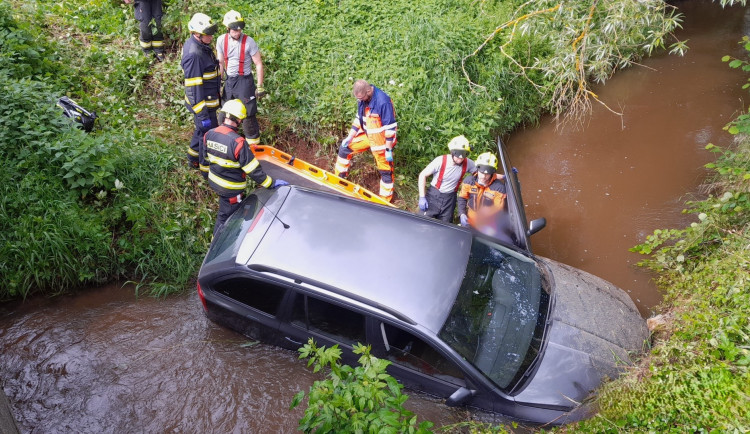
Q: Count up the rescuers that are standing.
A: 7